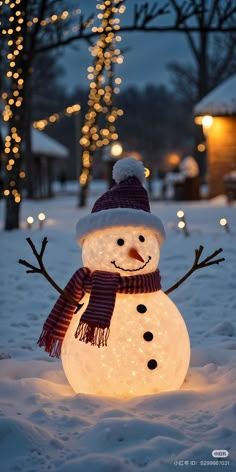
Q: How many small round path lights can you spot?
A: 5